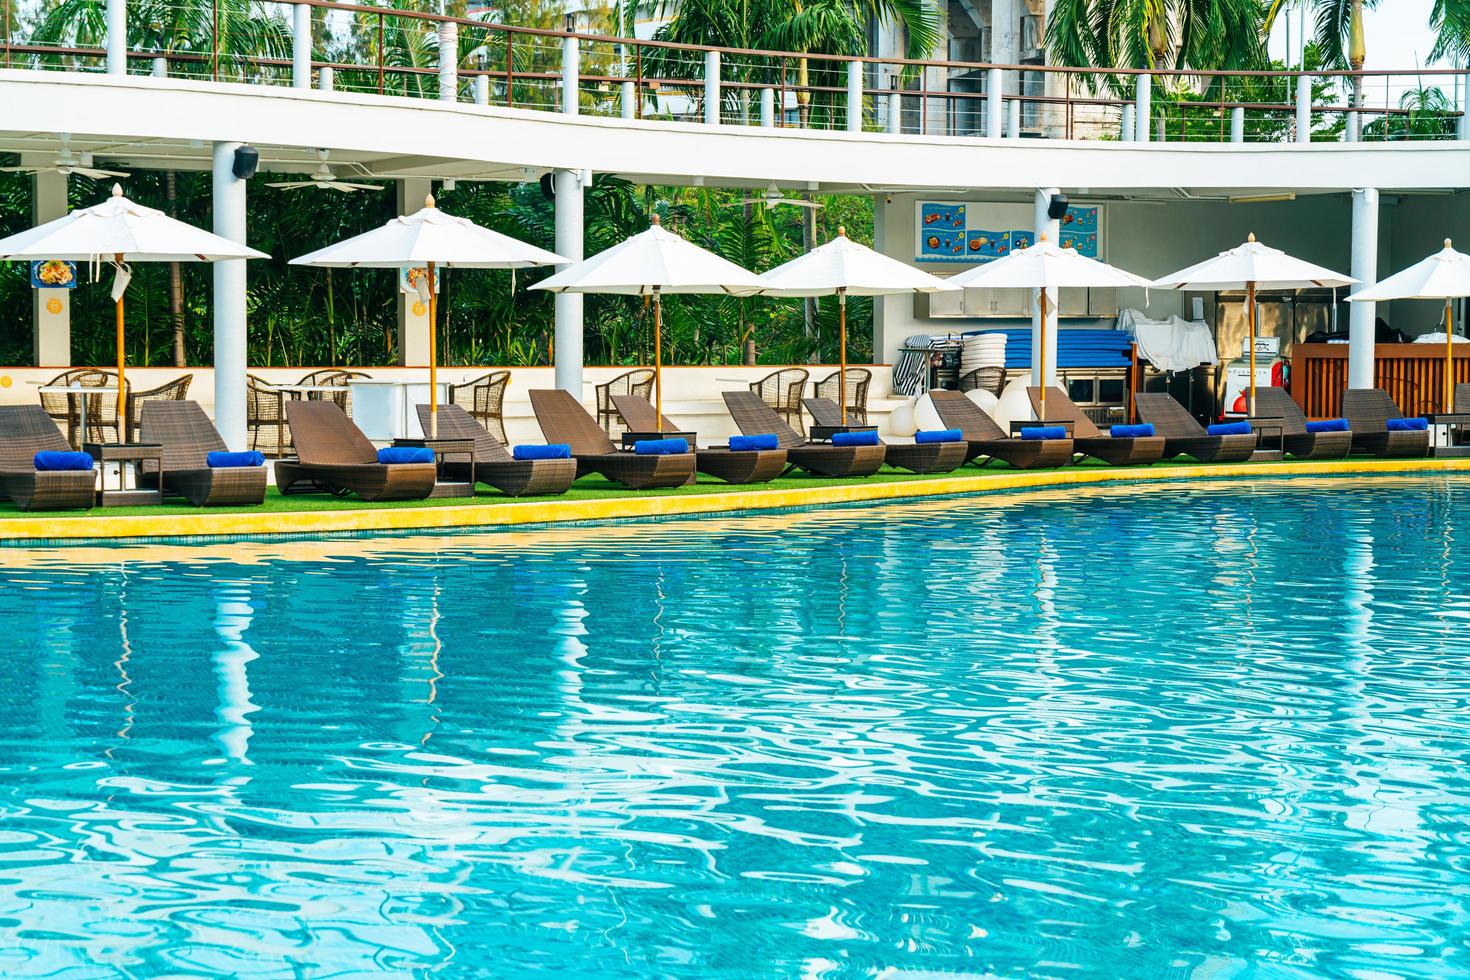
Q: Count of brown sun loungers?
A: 14